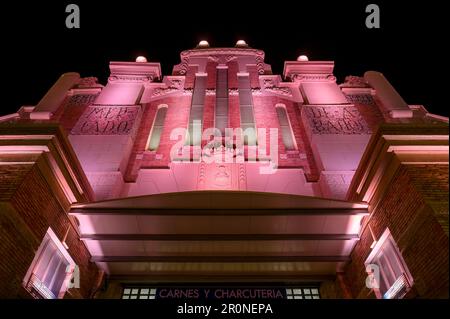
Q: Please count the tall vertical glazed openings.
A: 5